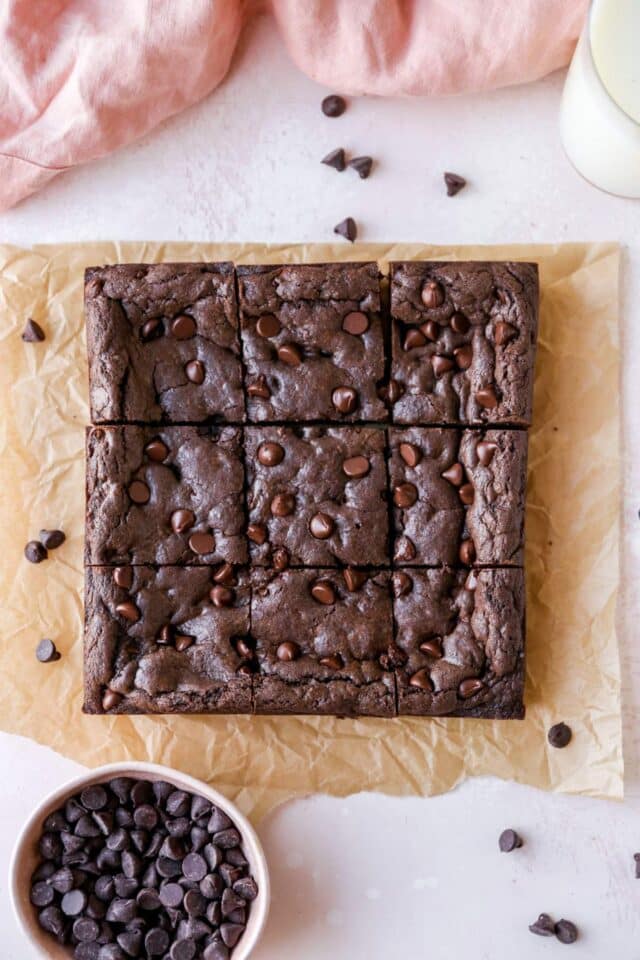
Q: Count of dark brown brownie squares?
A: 9